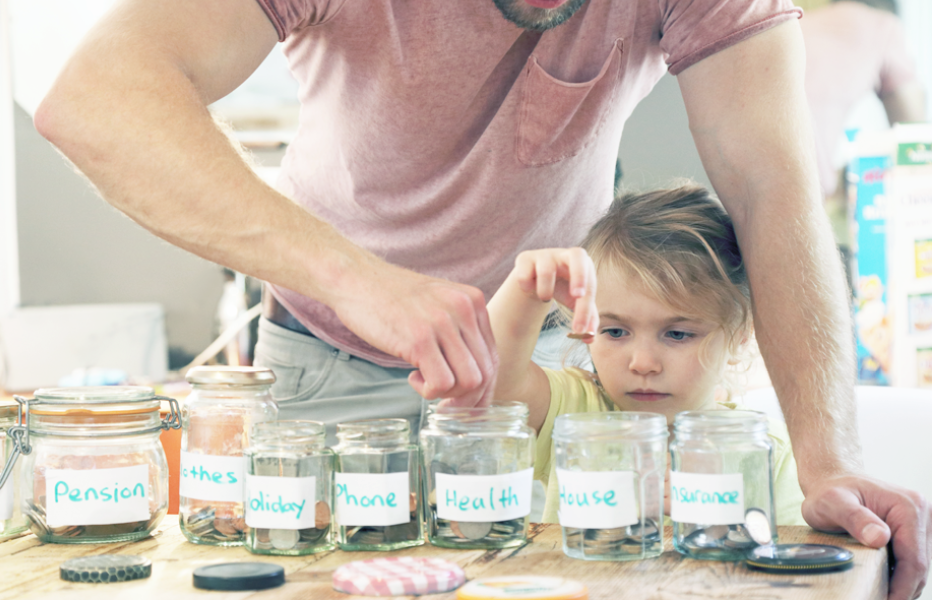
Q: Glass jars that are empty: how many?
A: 0